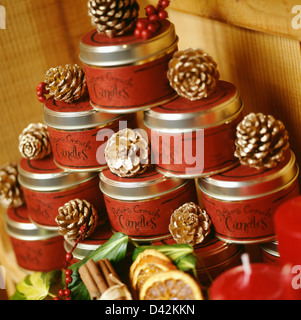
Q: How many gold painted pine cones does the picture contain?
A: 9